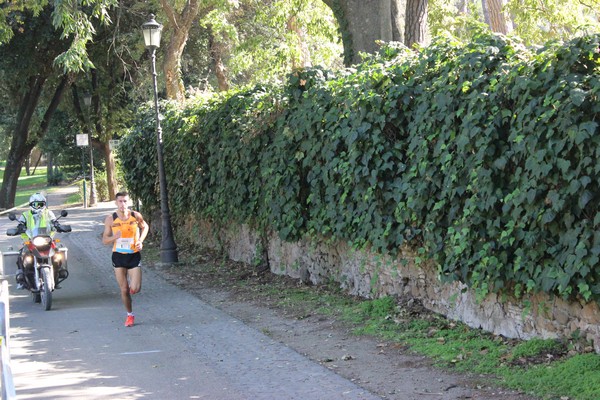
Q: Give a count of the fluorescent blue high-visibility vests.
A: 0